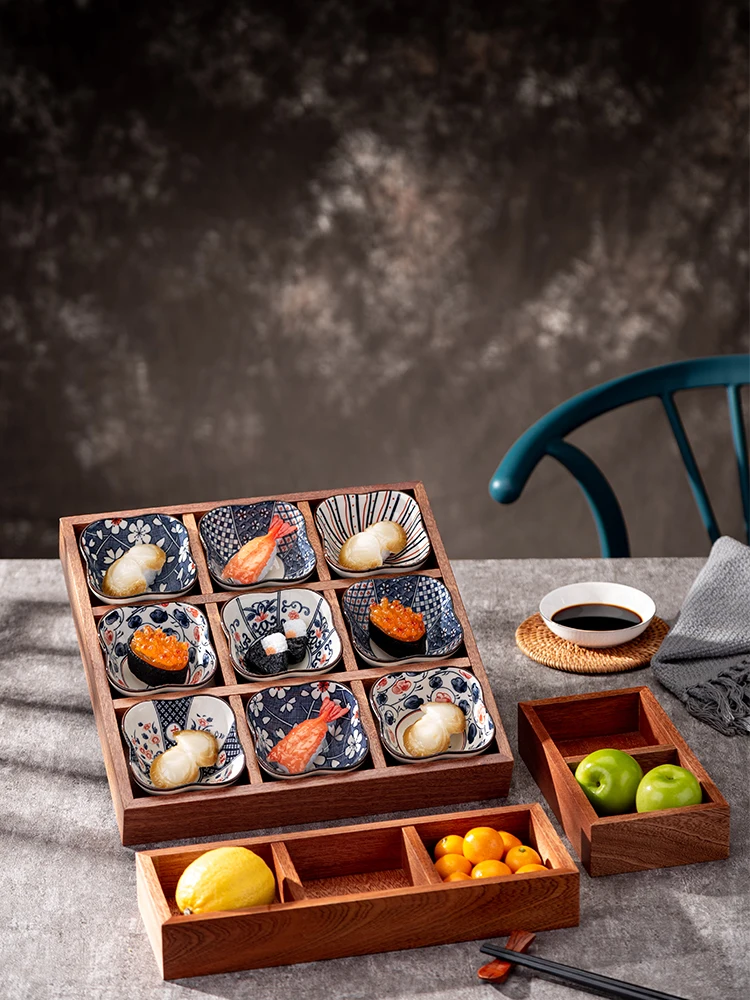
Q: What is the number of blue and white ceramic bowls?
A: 9